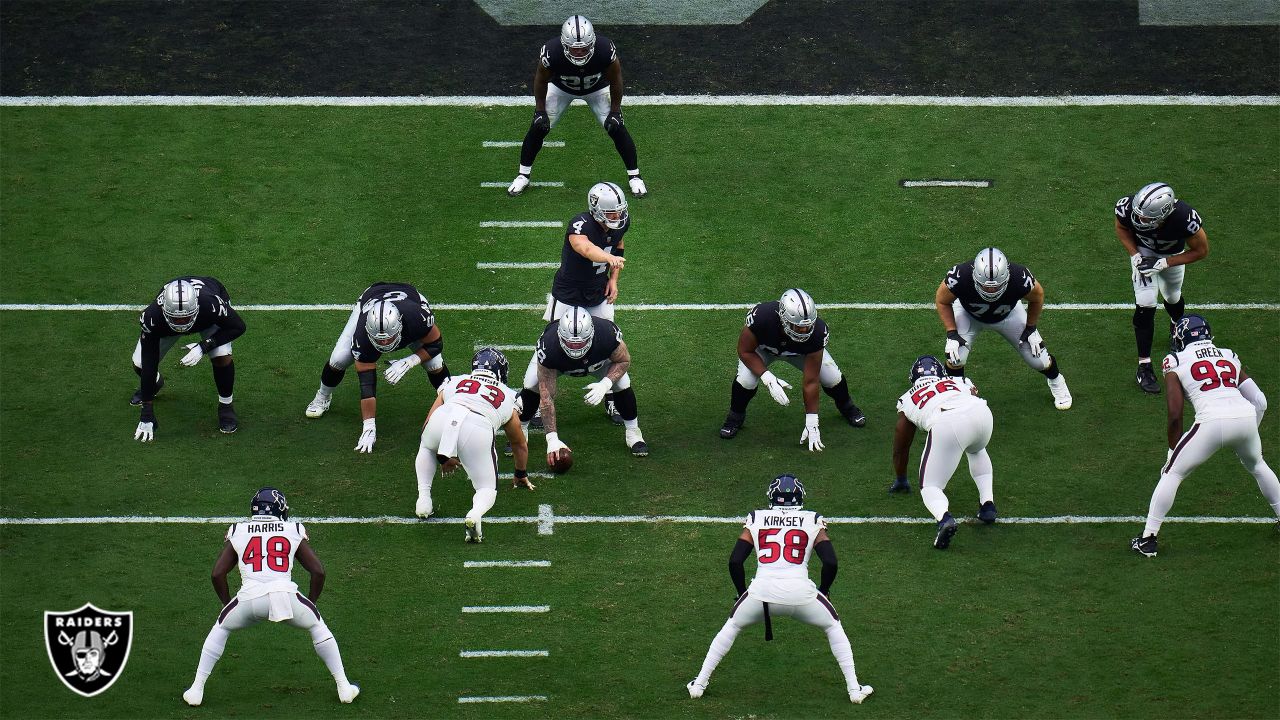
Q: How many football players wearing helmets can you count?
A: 13